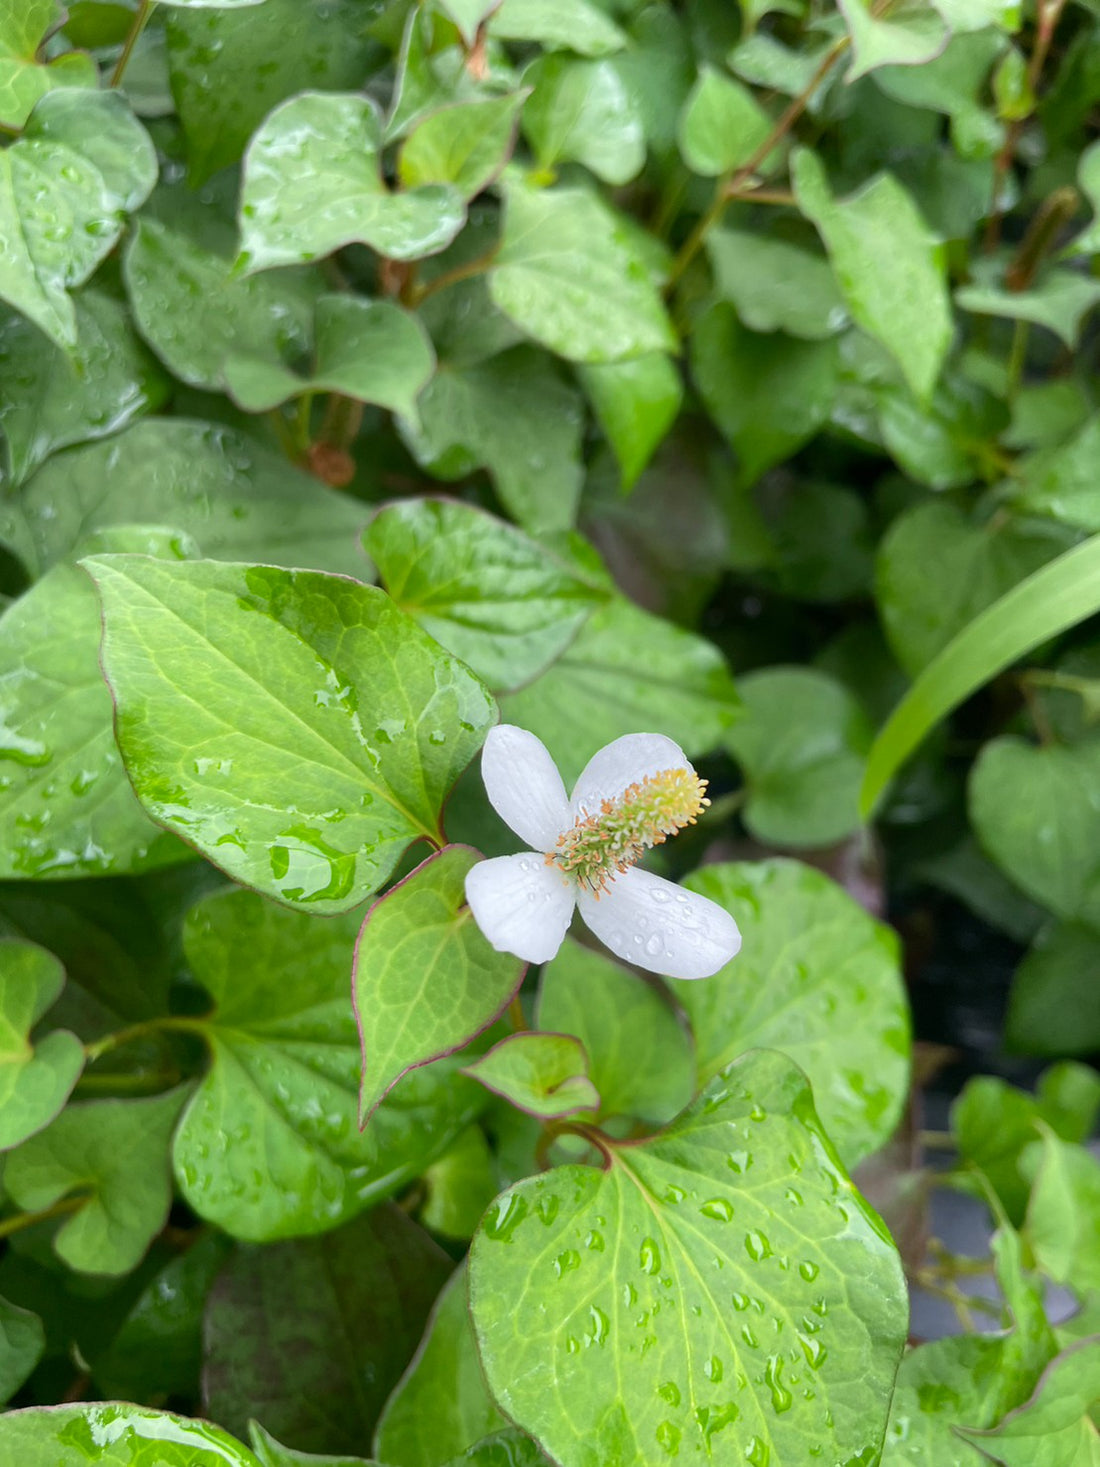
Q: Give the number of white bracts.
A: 4